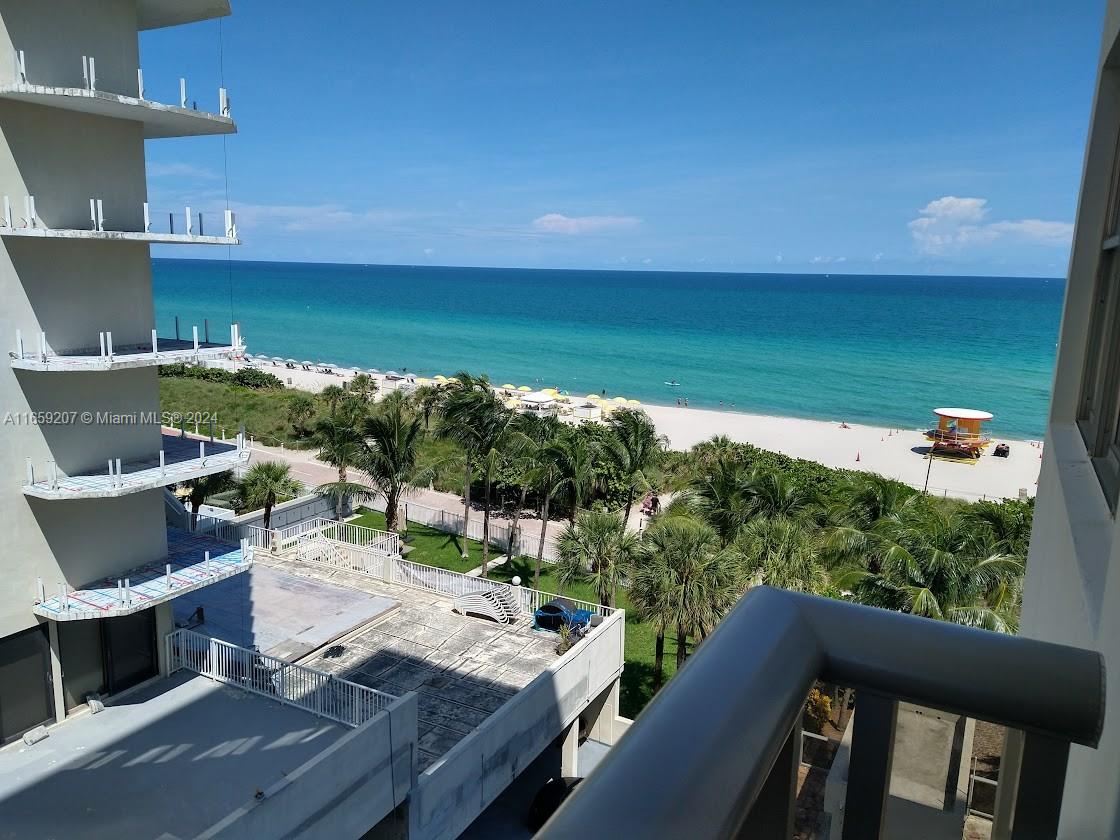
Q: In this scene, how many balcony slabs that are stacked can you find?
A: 6